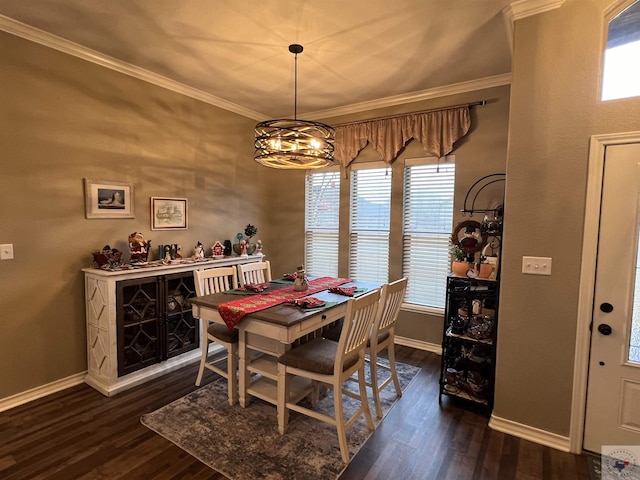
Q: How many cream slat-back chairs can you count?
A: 4